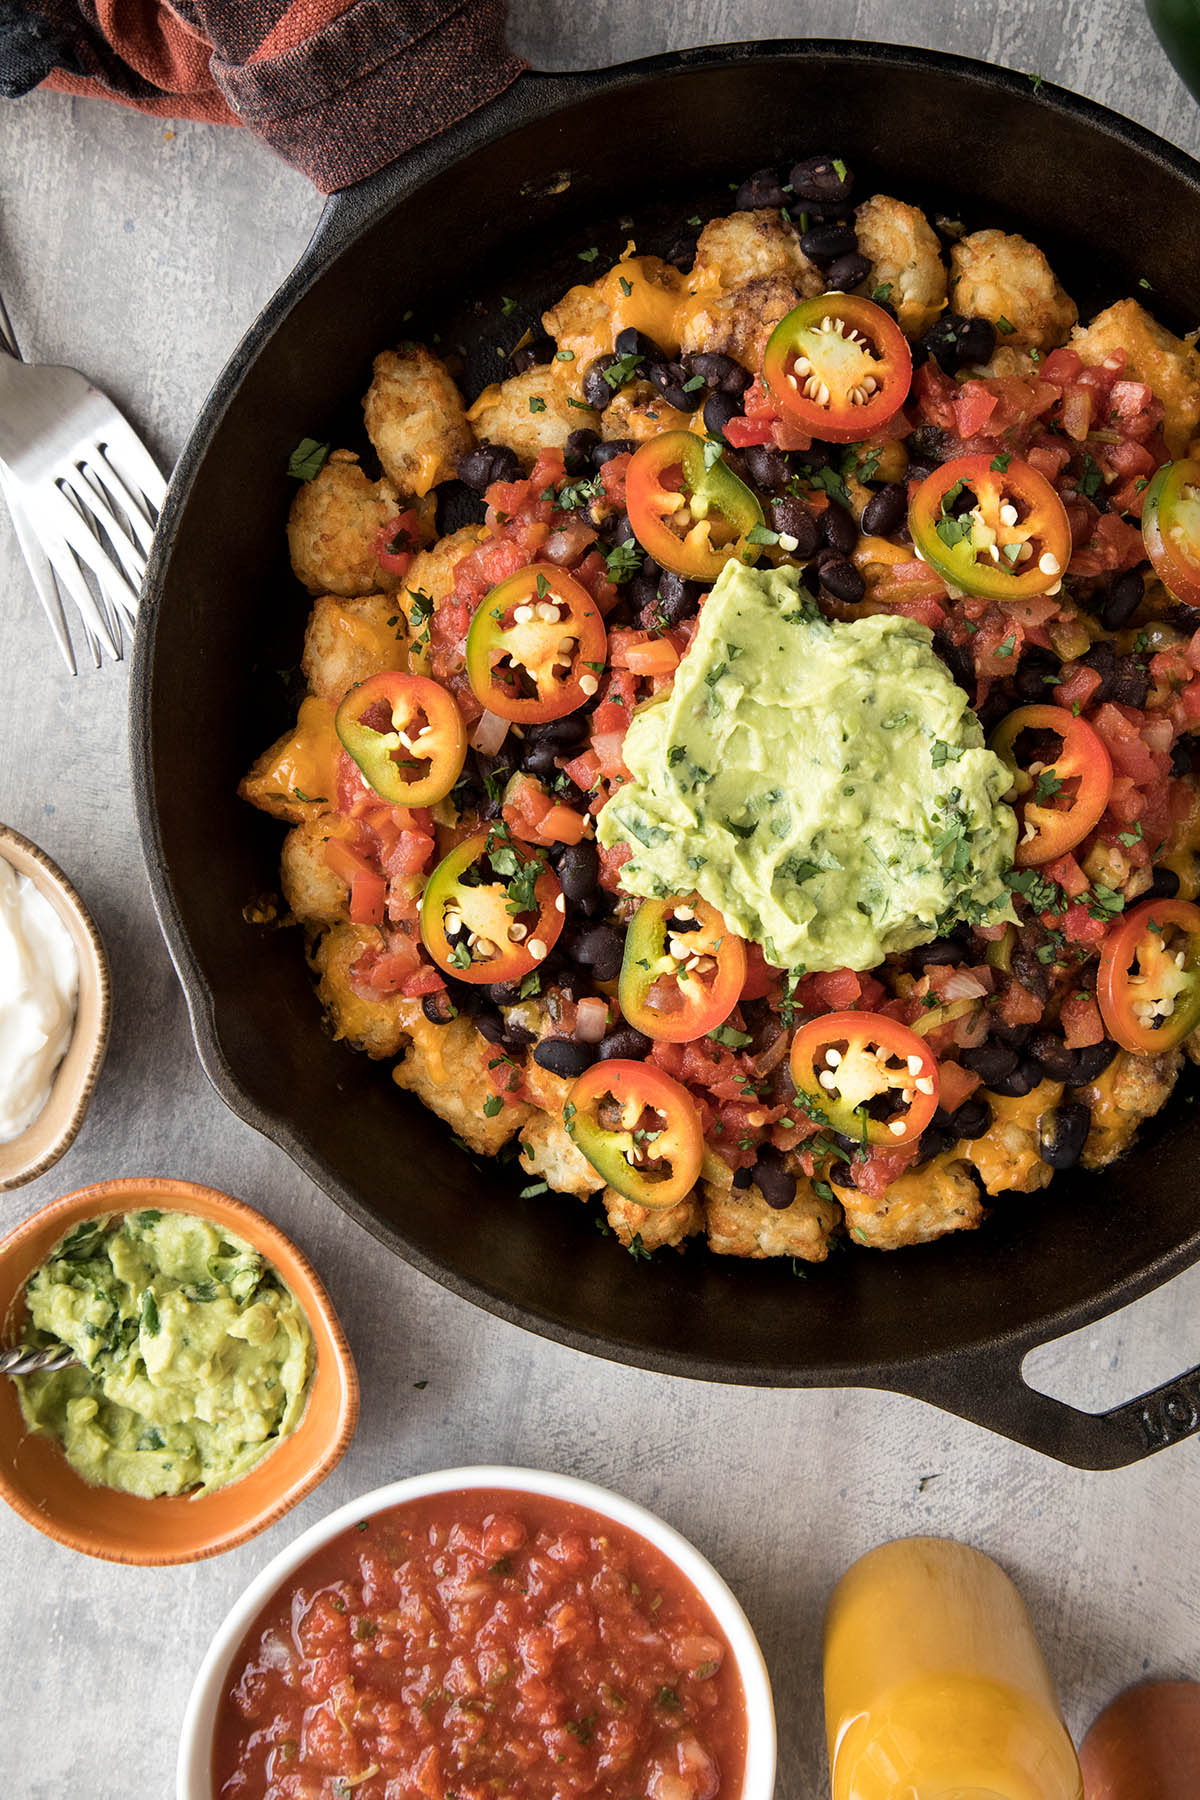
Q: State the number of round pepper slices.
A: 12